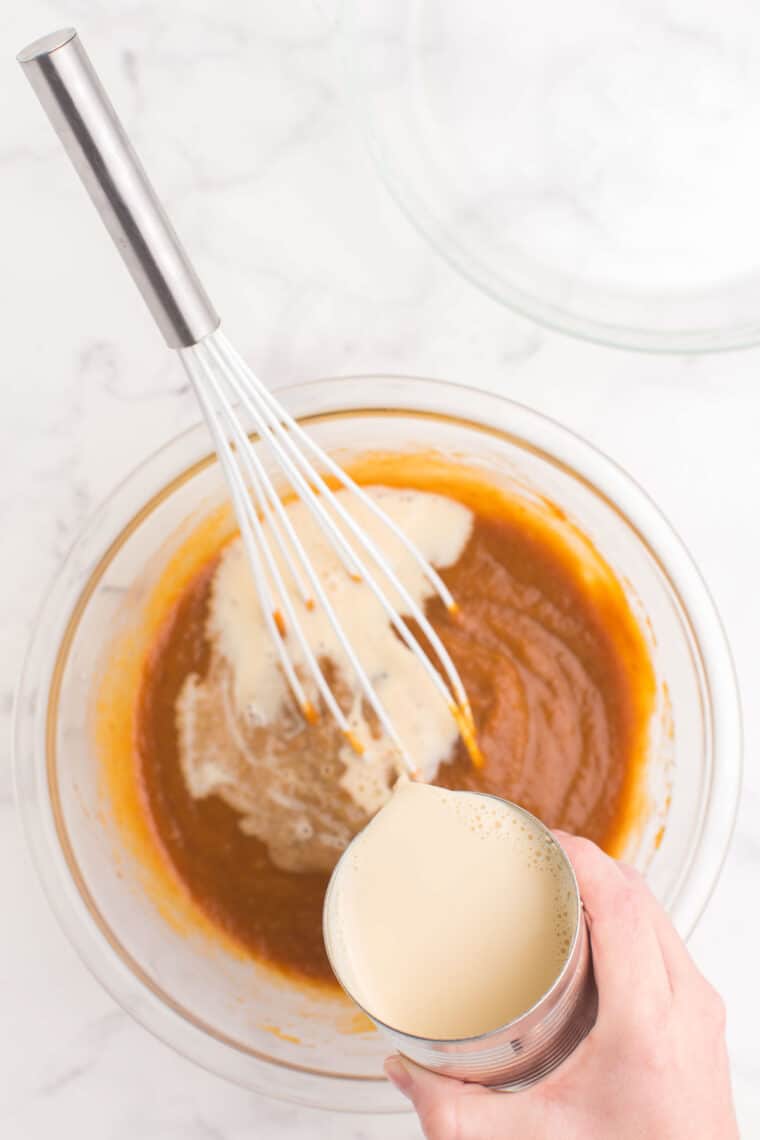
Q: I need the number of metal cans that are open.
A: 1